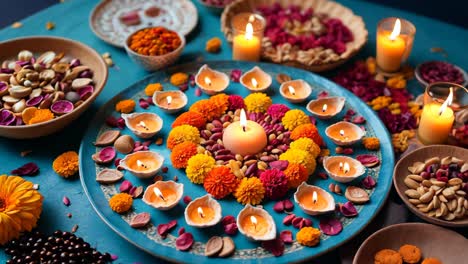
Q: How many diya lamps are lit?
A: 13